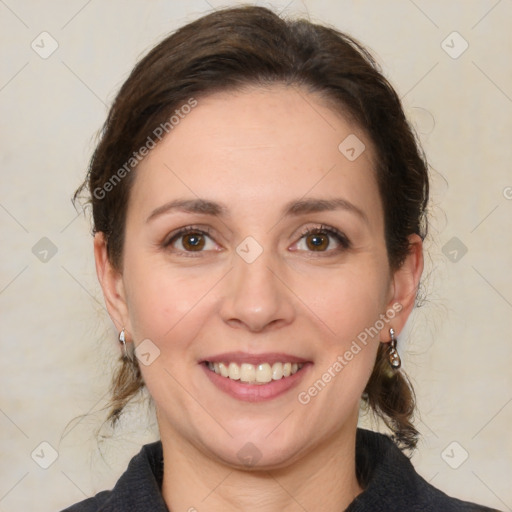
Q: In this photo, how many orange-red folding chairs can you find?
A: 0